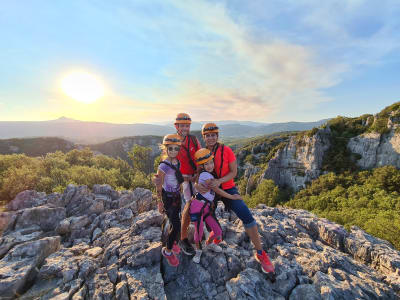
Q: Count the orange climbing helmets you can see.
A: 4